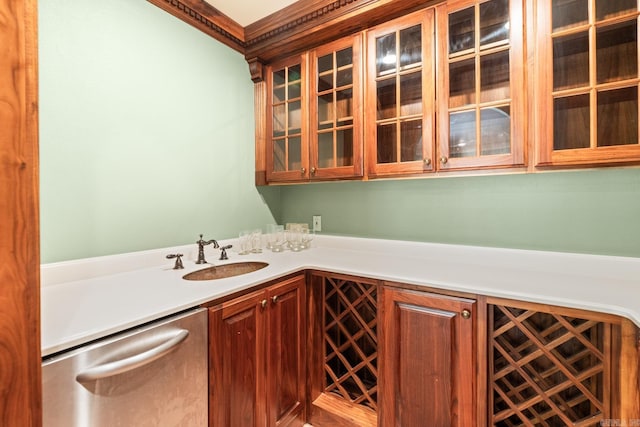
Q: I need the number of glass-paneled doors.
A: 5